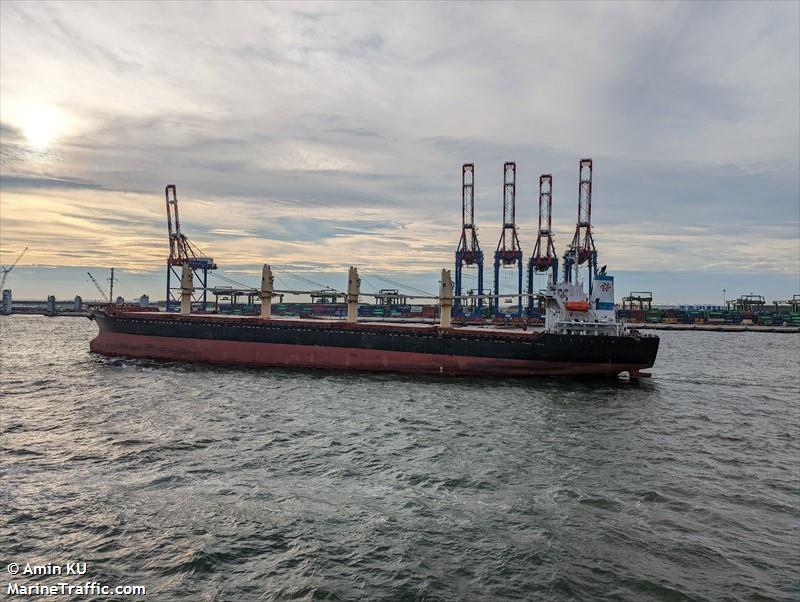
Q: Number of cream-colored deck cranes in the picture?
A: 4